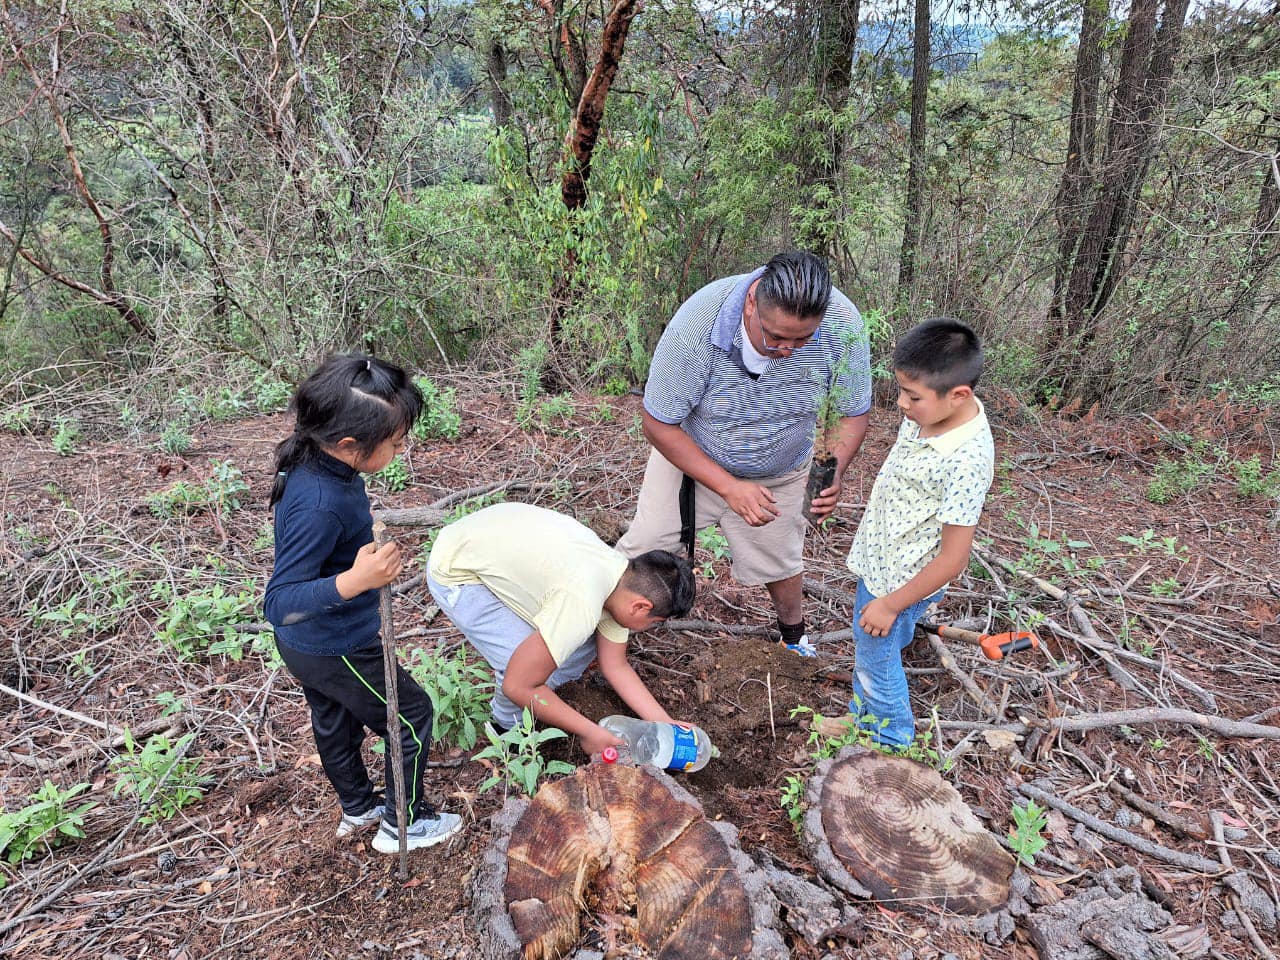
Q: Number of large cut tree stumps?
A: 2